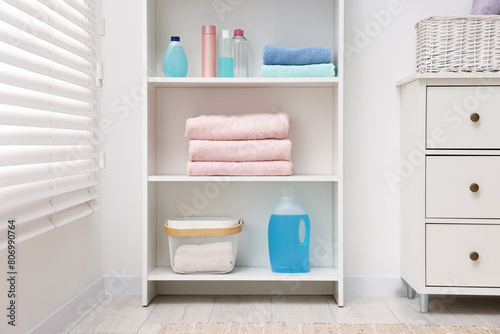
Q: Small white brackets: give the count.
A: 3